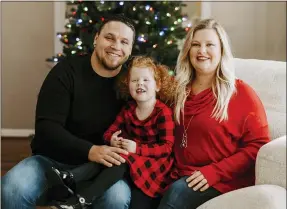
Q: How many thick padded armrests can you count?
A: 1